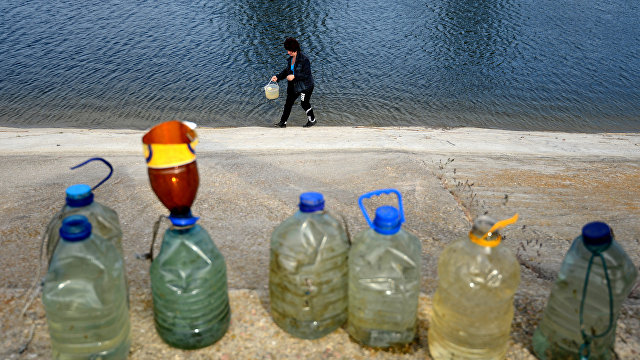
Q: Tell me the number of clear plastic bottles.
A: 7